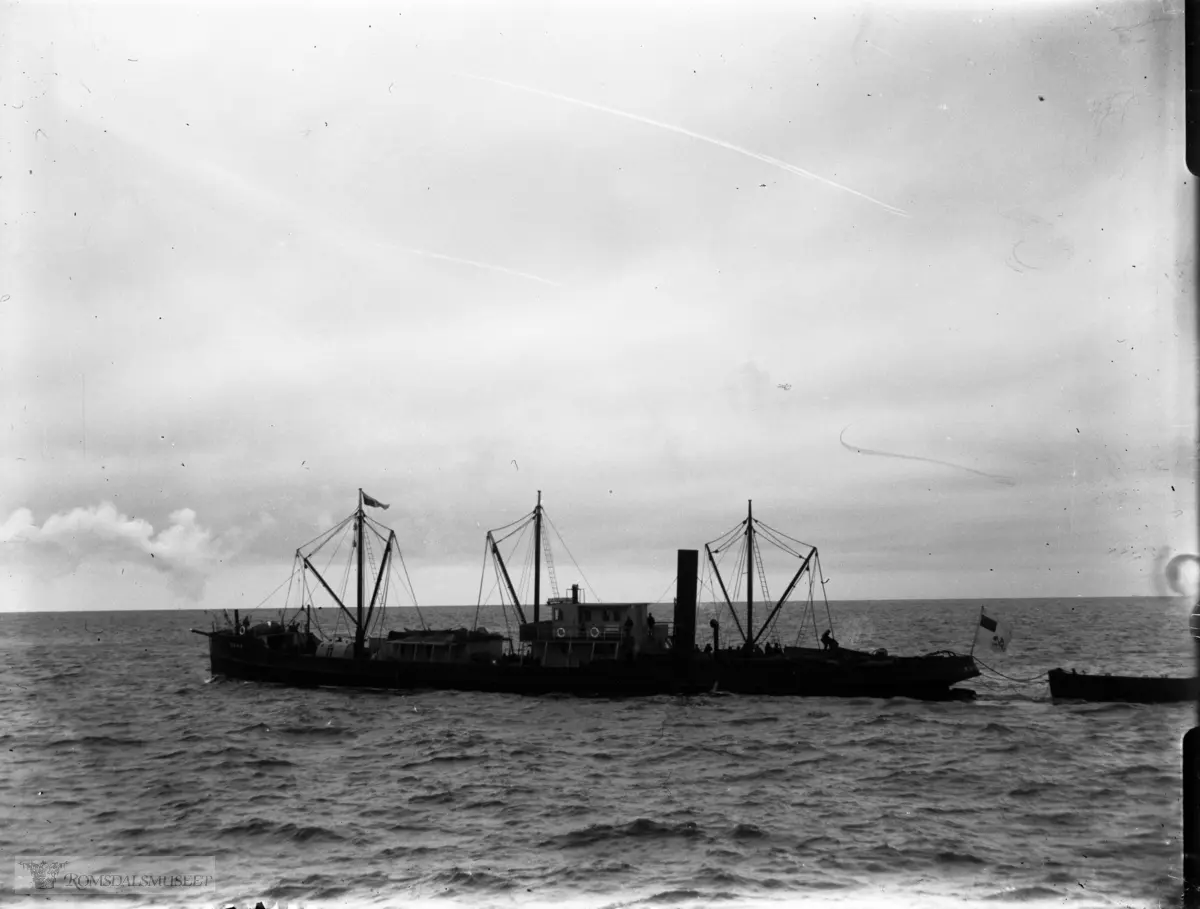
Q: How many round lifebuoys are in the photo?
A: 3